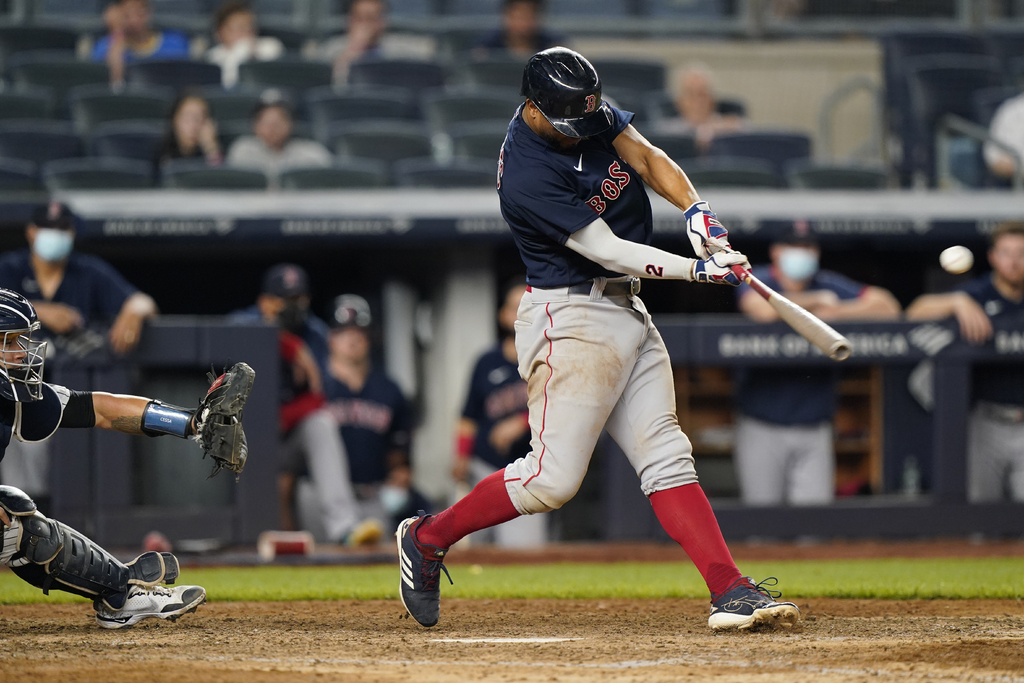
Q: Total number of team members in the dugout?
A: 6